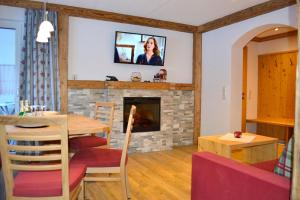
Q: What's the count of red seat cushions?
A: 3